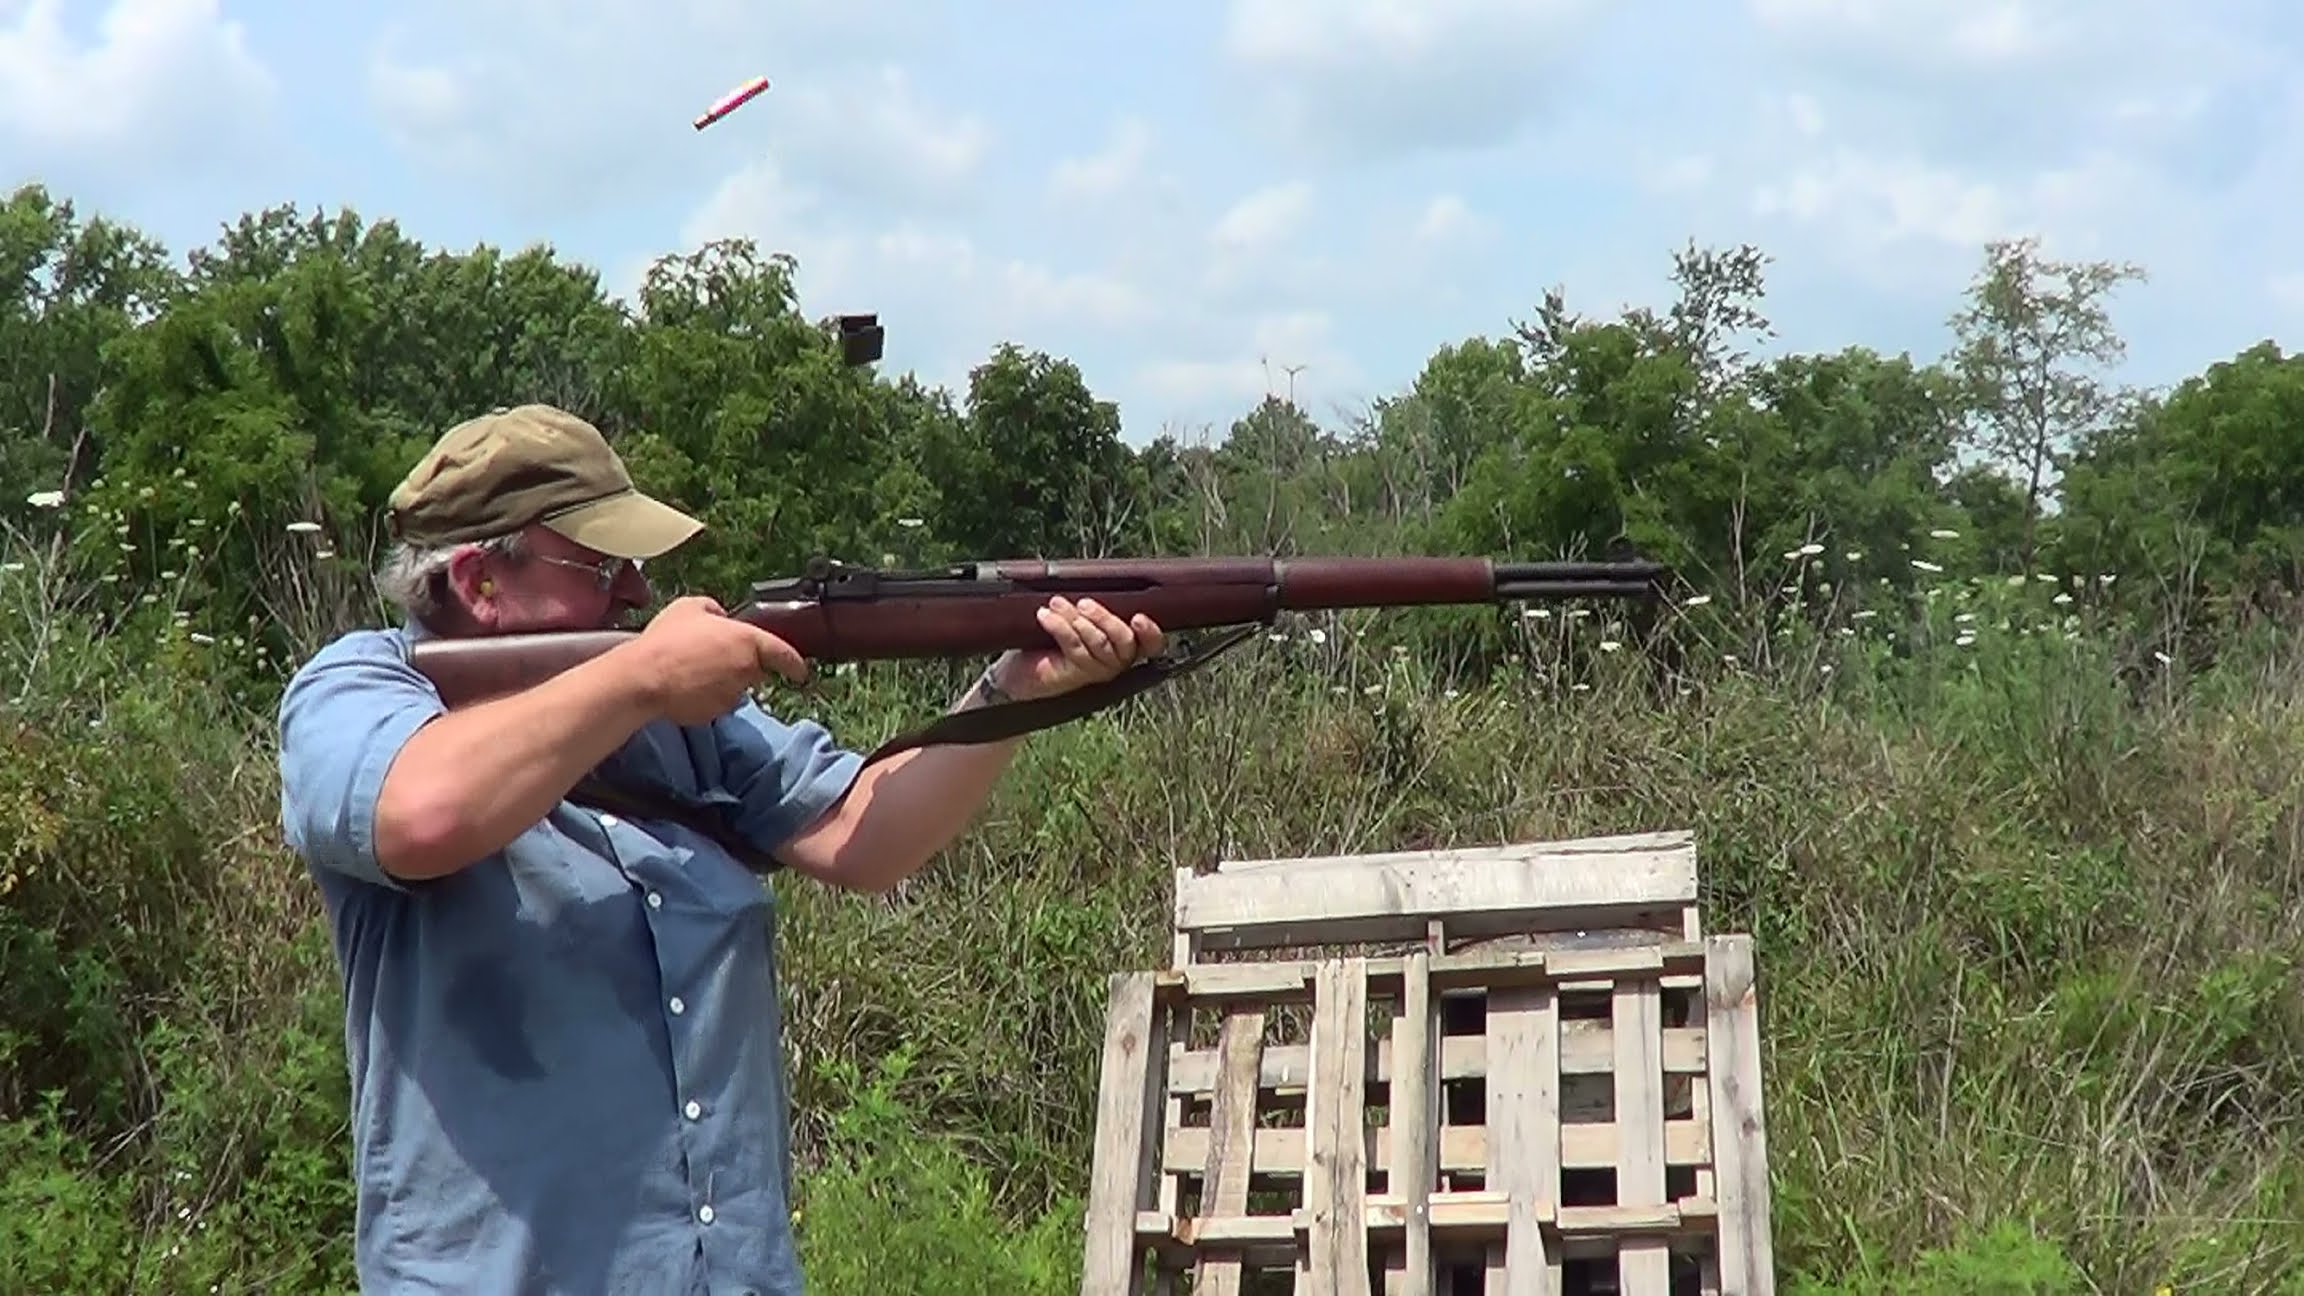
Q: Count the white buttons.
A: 5